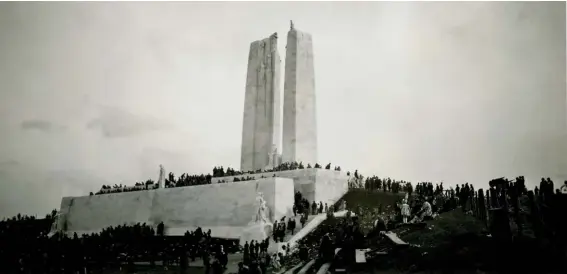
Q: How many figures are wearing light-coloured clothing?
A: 2